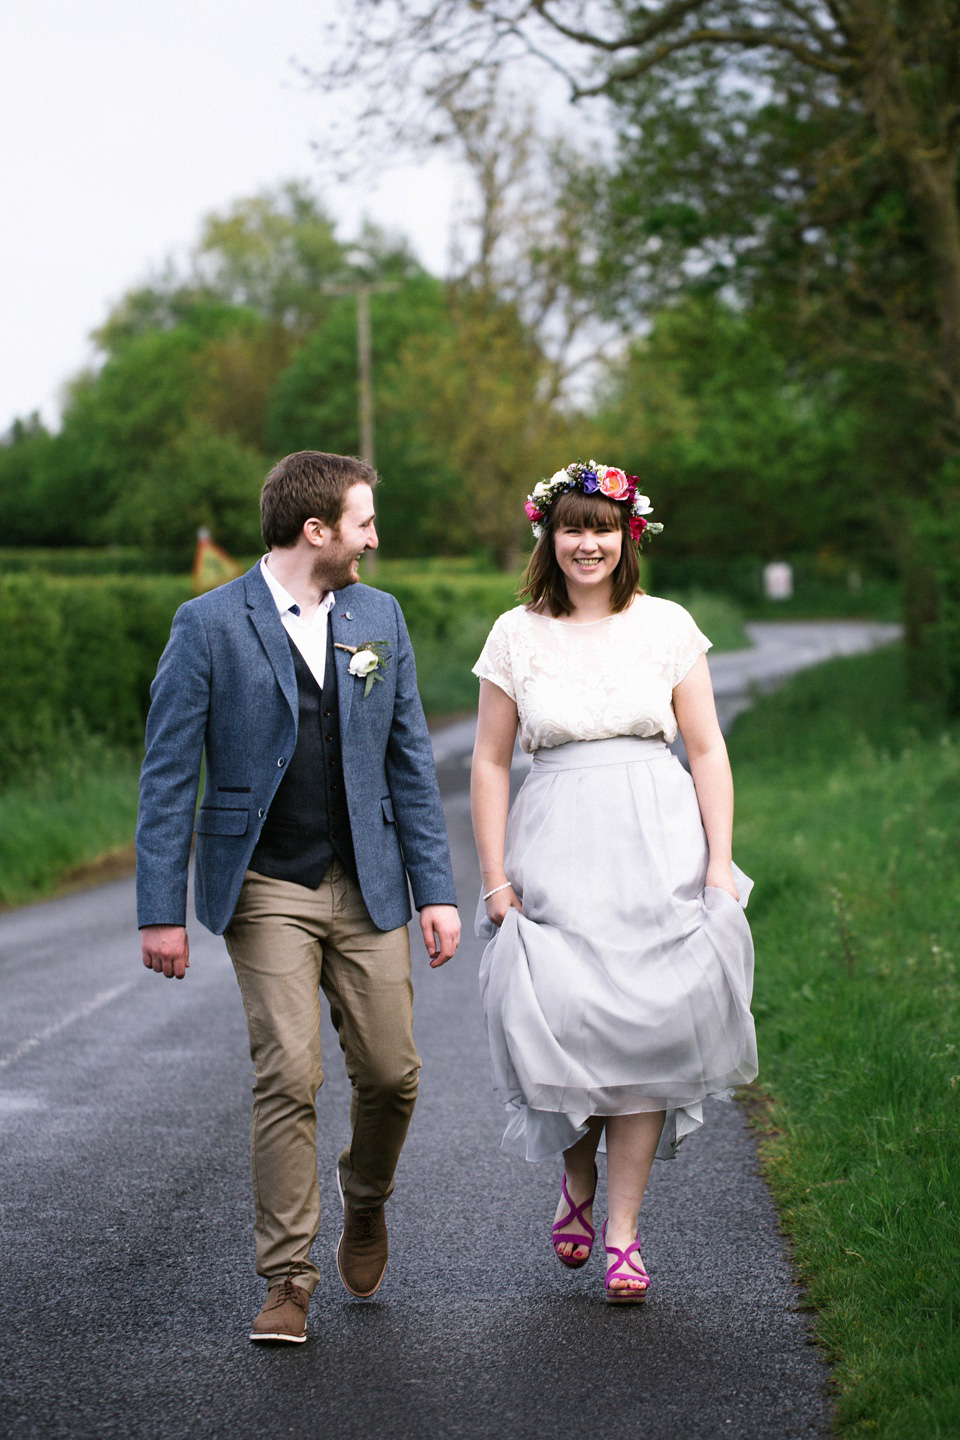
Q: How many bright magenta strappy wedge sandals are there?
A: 2